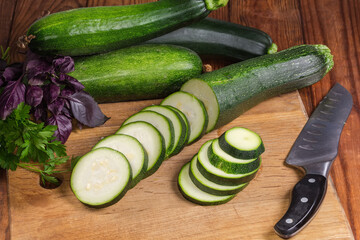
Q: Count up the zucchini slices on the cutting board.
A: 12